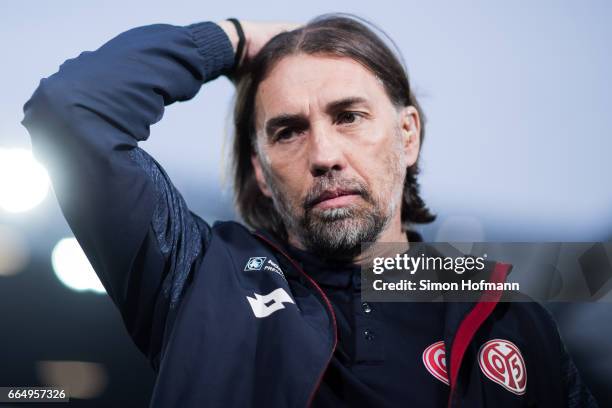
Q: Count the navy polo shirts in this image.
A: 1